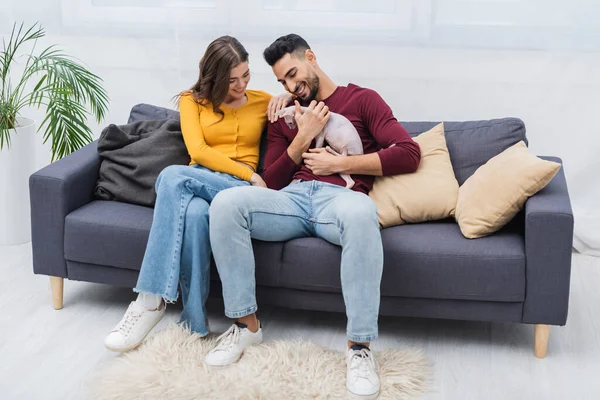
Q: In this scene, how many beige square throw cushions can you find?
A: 2